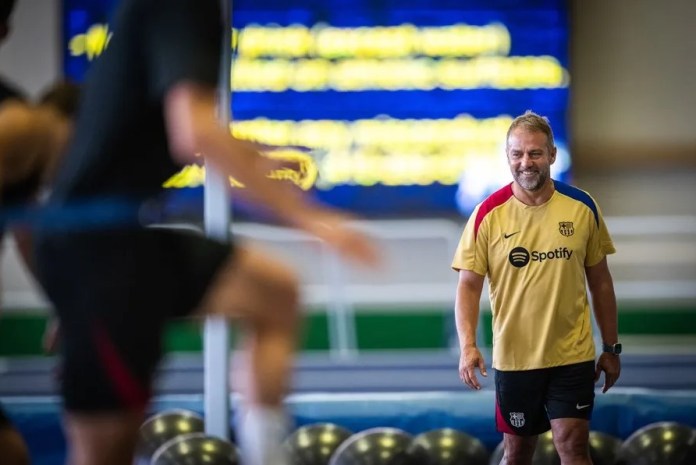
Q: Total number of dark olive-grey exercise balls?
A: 8